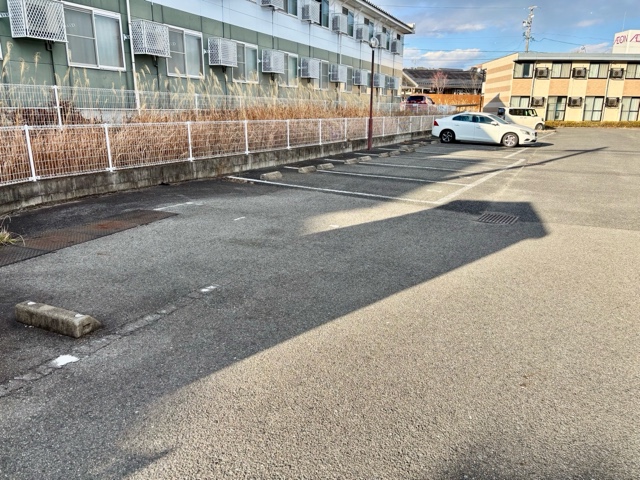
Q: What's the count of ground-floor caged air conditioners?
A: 9